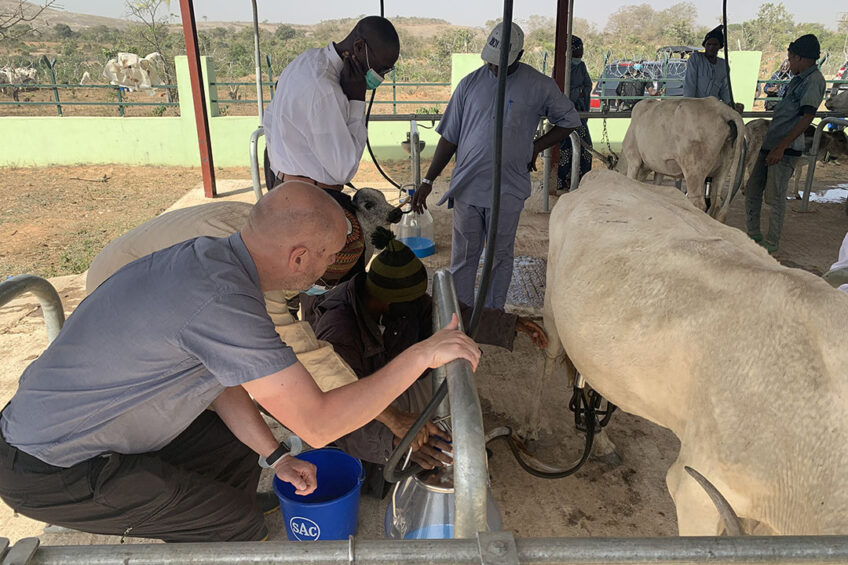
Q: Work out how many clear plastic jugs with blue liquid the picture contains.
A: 2